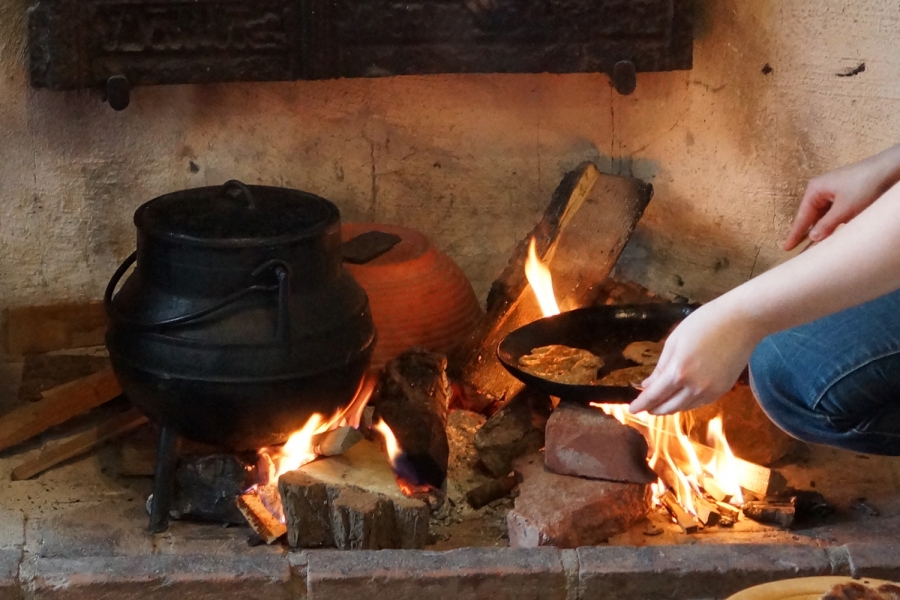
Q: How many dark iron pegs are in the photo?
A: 2